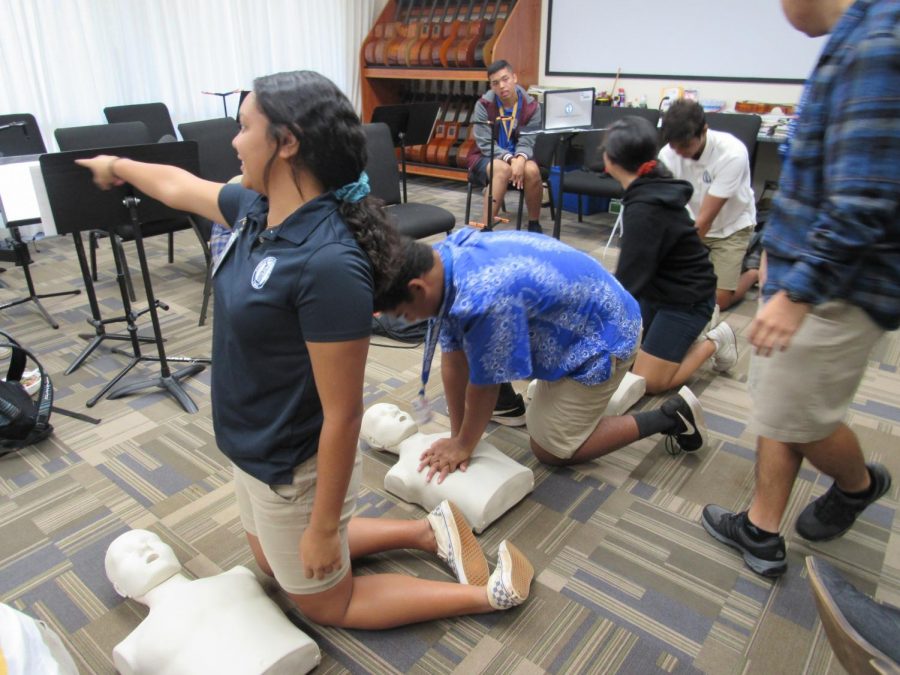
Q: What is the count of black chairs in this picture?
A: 8